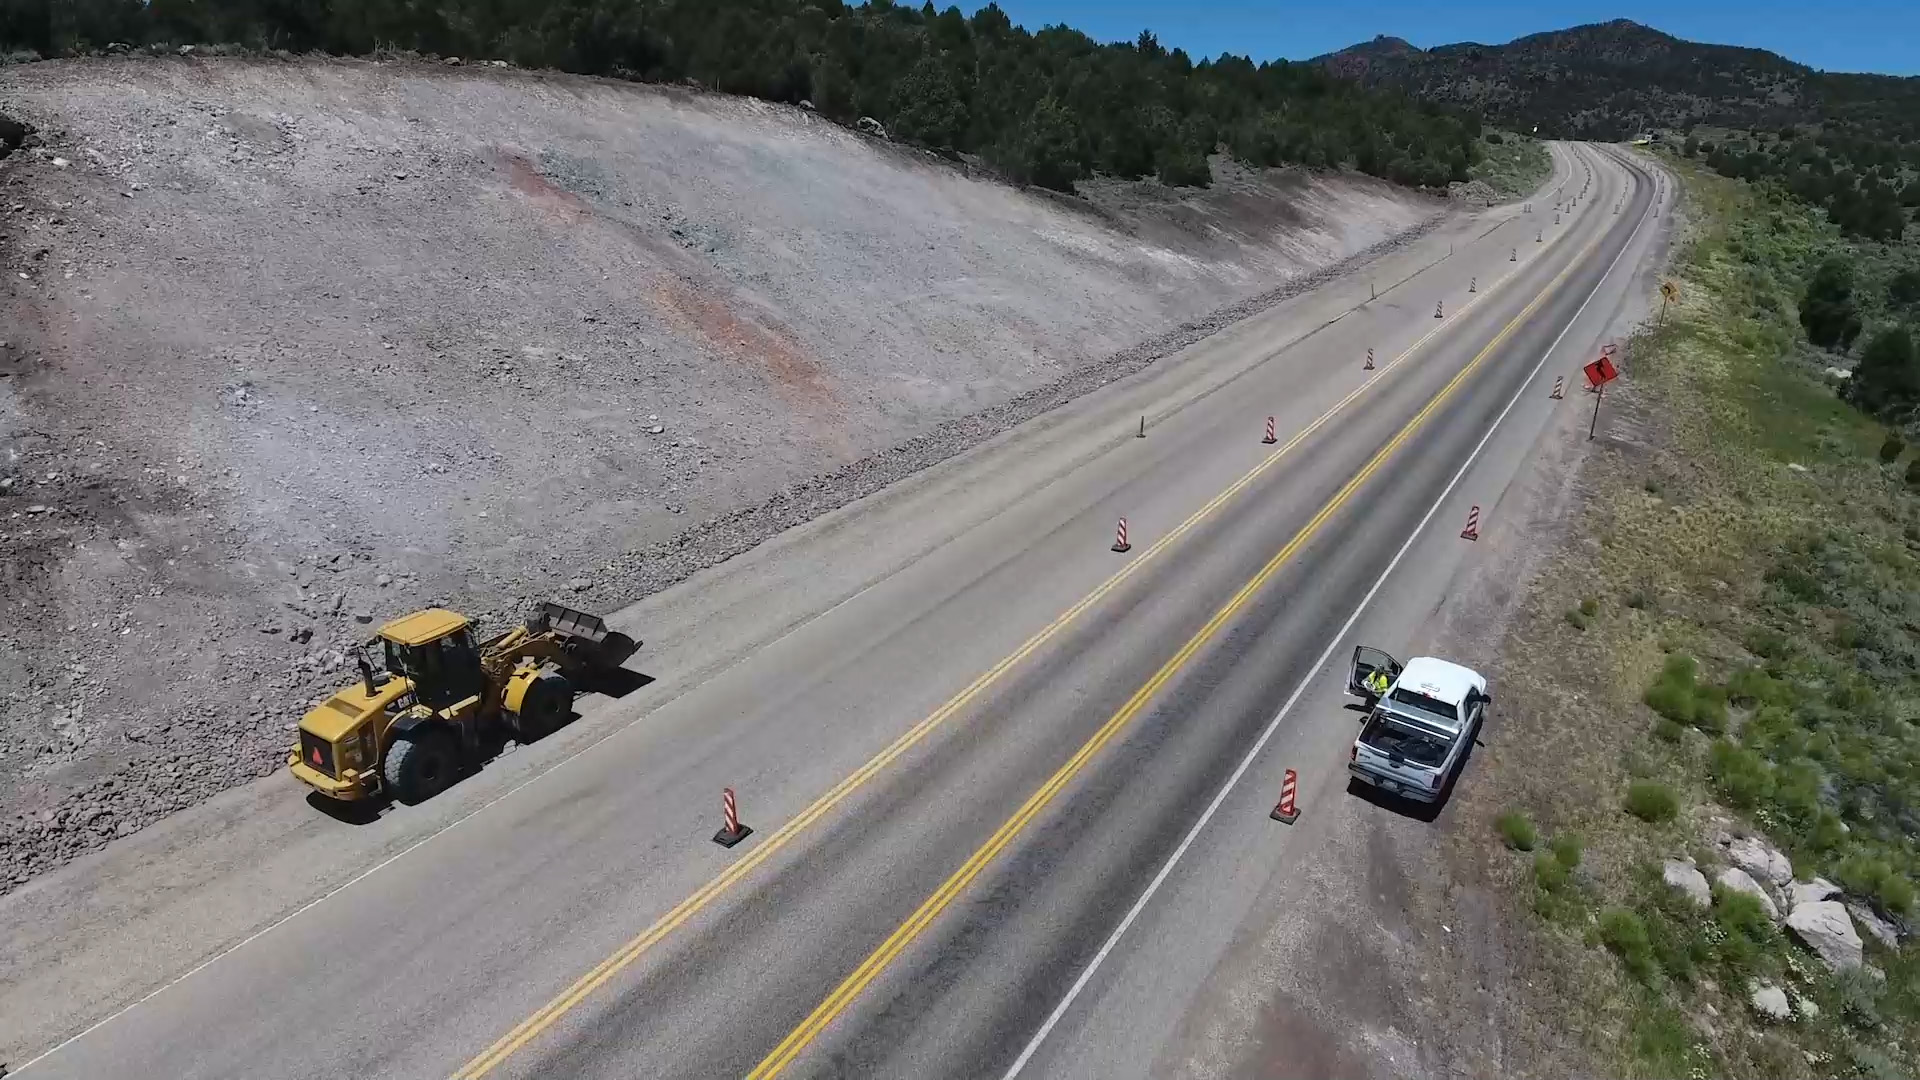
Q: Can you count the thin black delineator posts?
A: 3